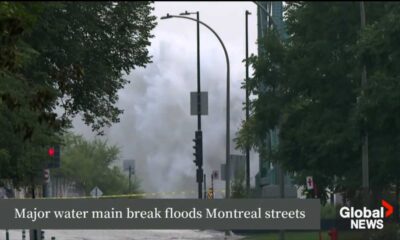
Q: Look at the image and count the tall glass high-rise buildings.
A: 0